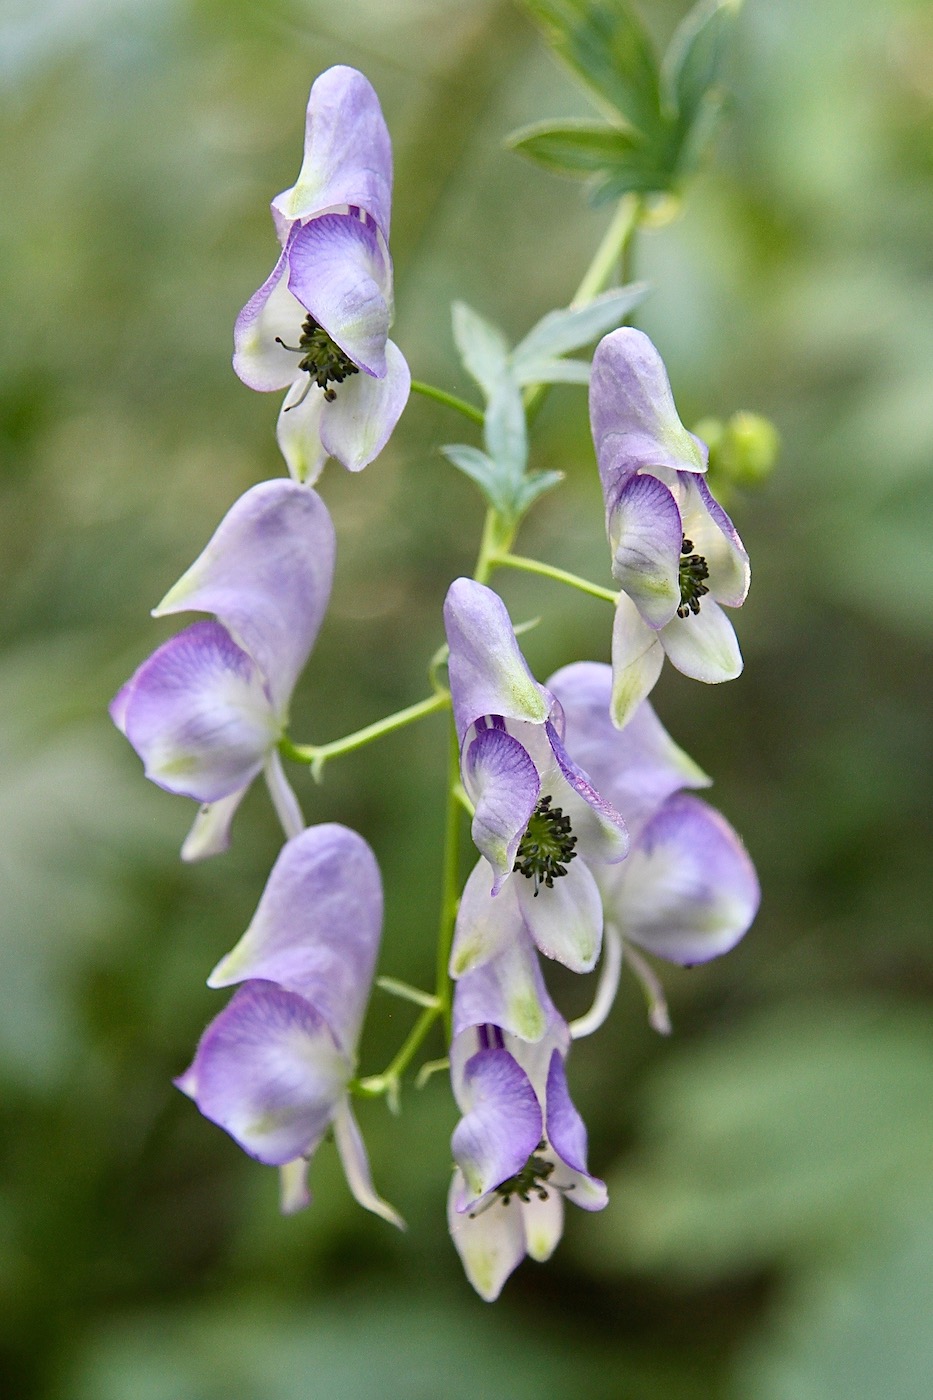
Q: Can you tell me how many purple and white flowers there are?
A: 7